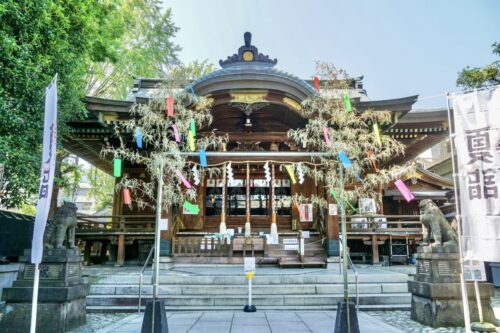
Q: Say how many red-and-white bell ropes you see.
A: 3